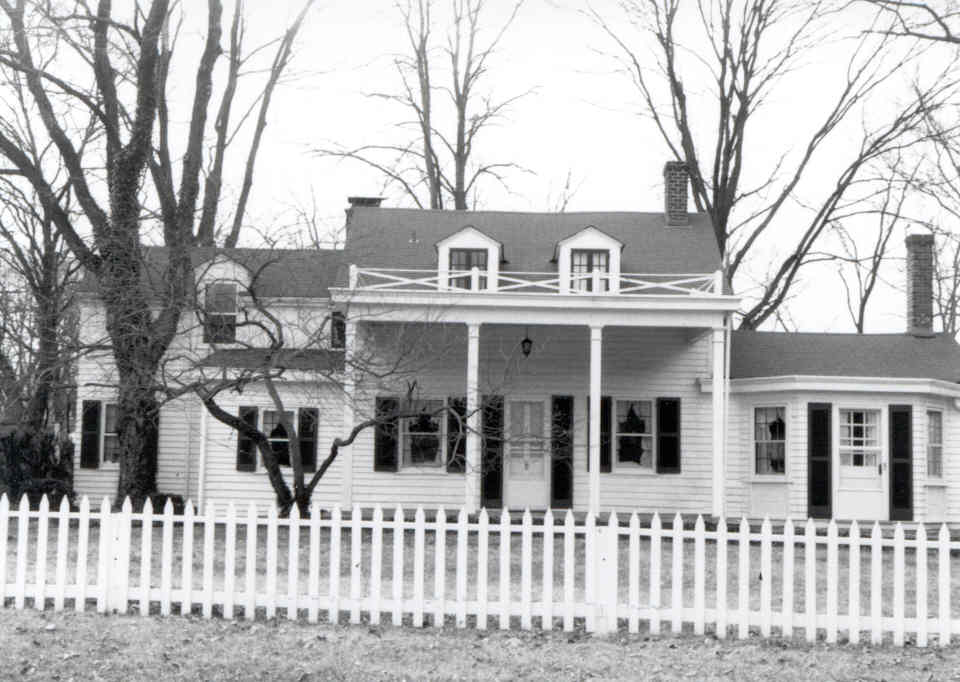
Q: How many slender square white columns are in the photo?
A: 4